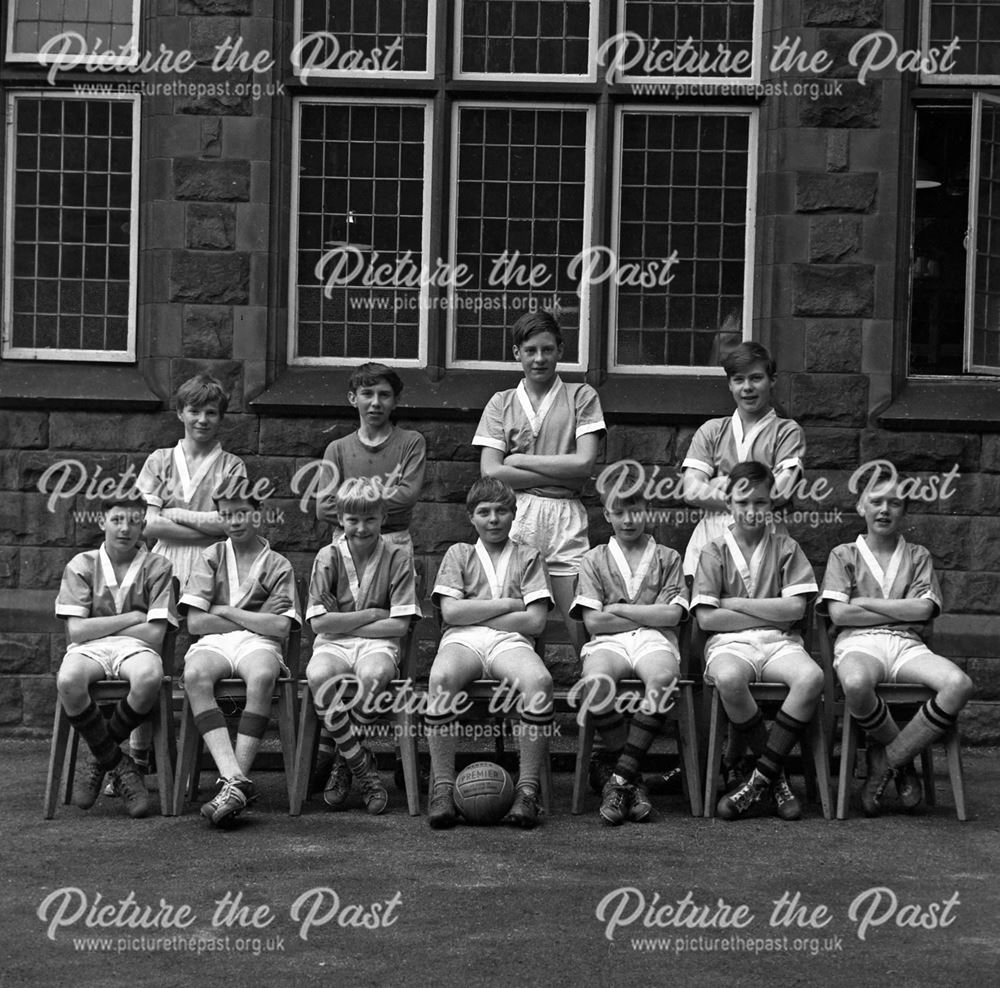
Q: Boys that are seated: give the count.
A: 7